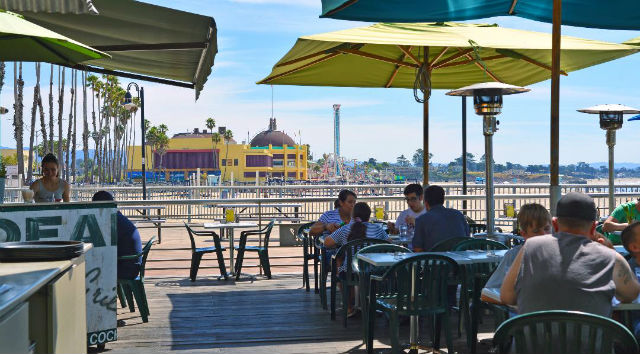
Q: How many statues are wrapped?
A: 0